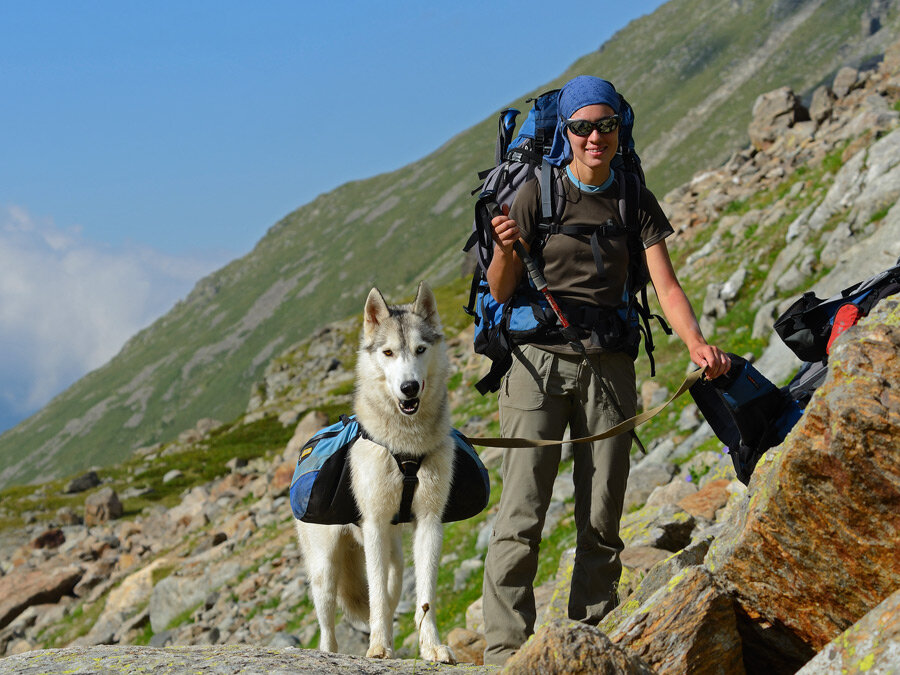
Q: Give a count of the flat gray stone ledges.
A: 1